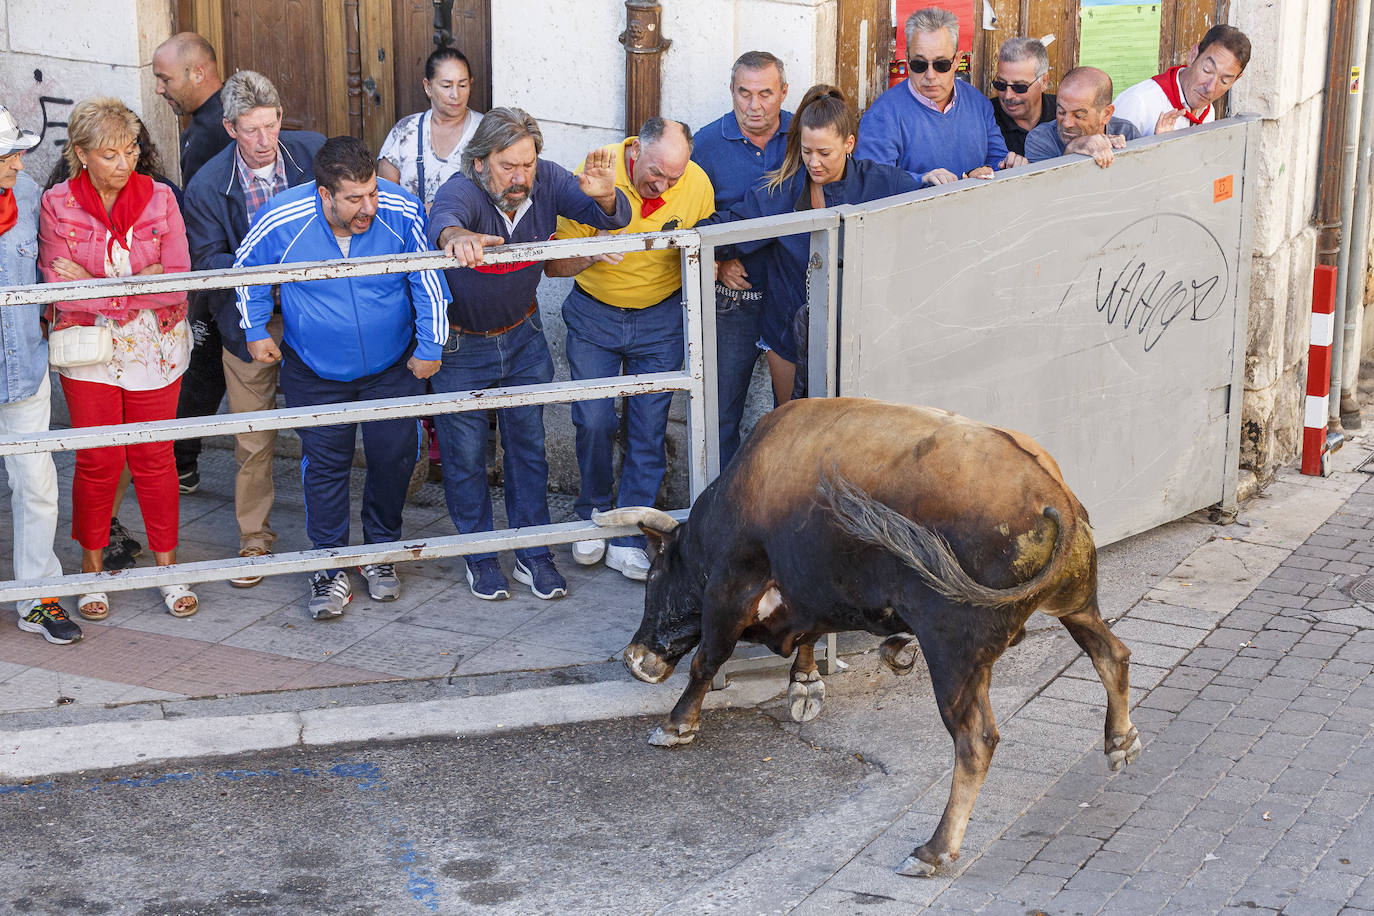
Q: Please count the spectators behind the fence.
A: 15